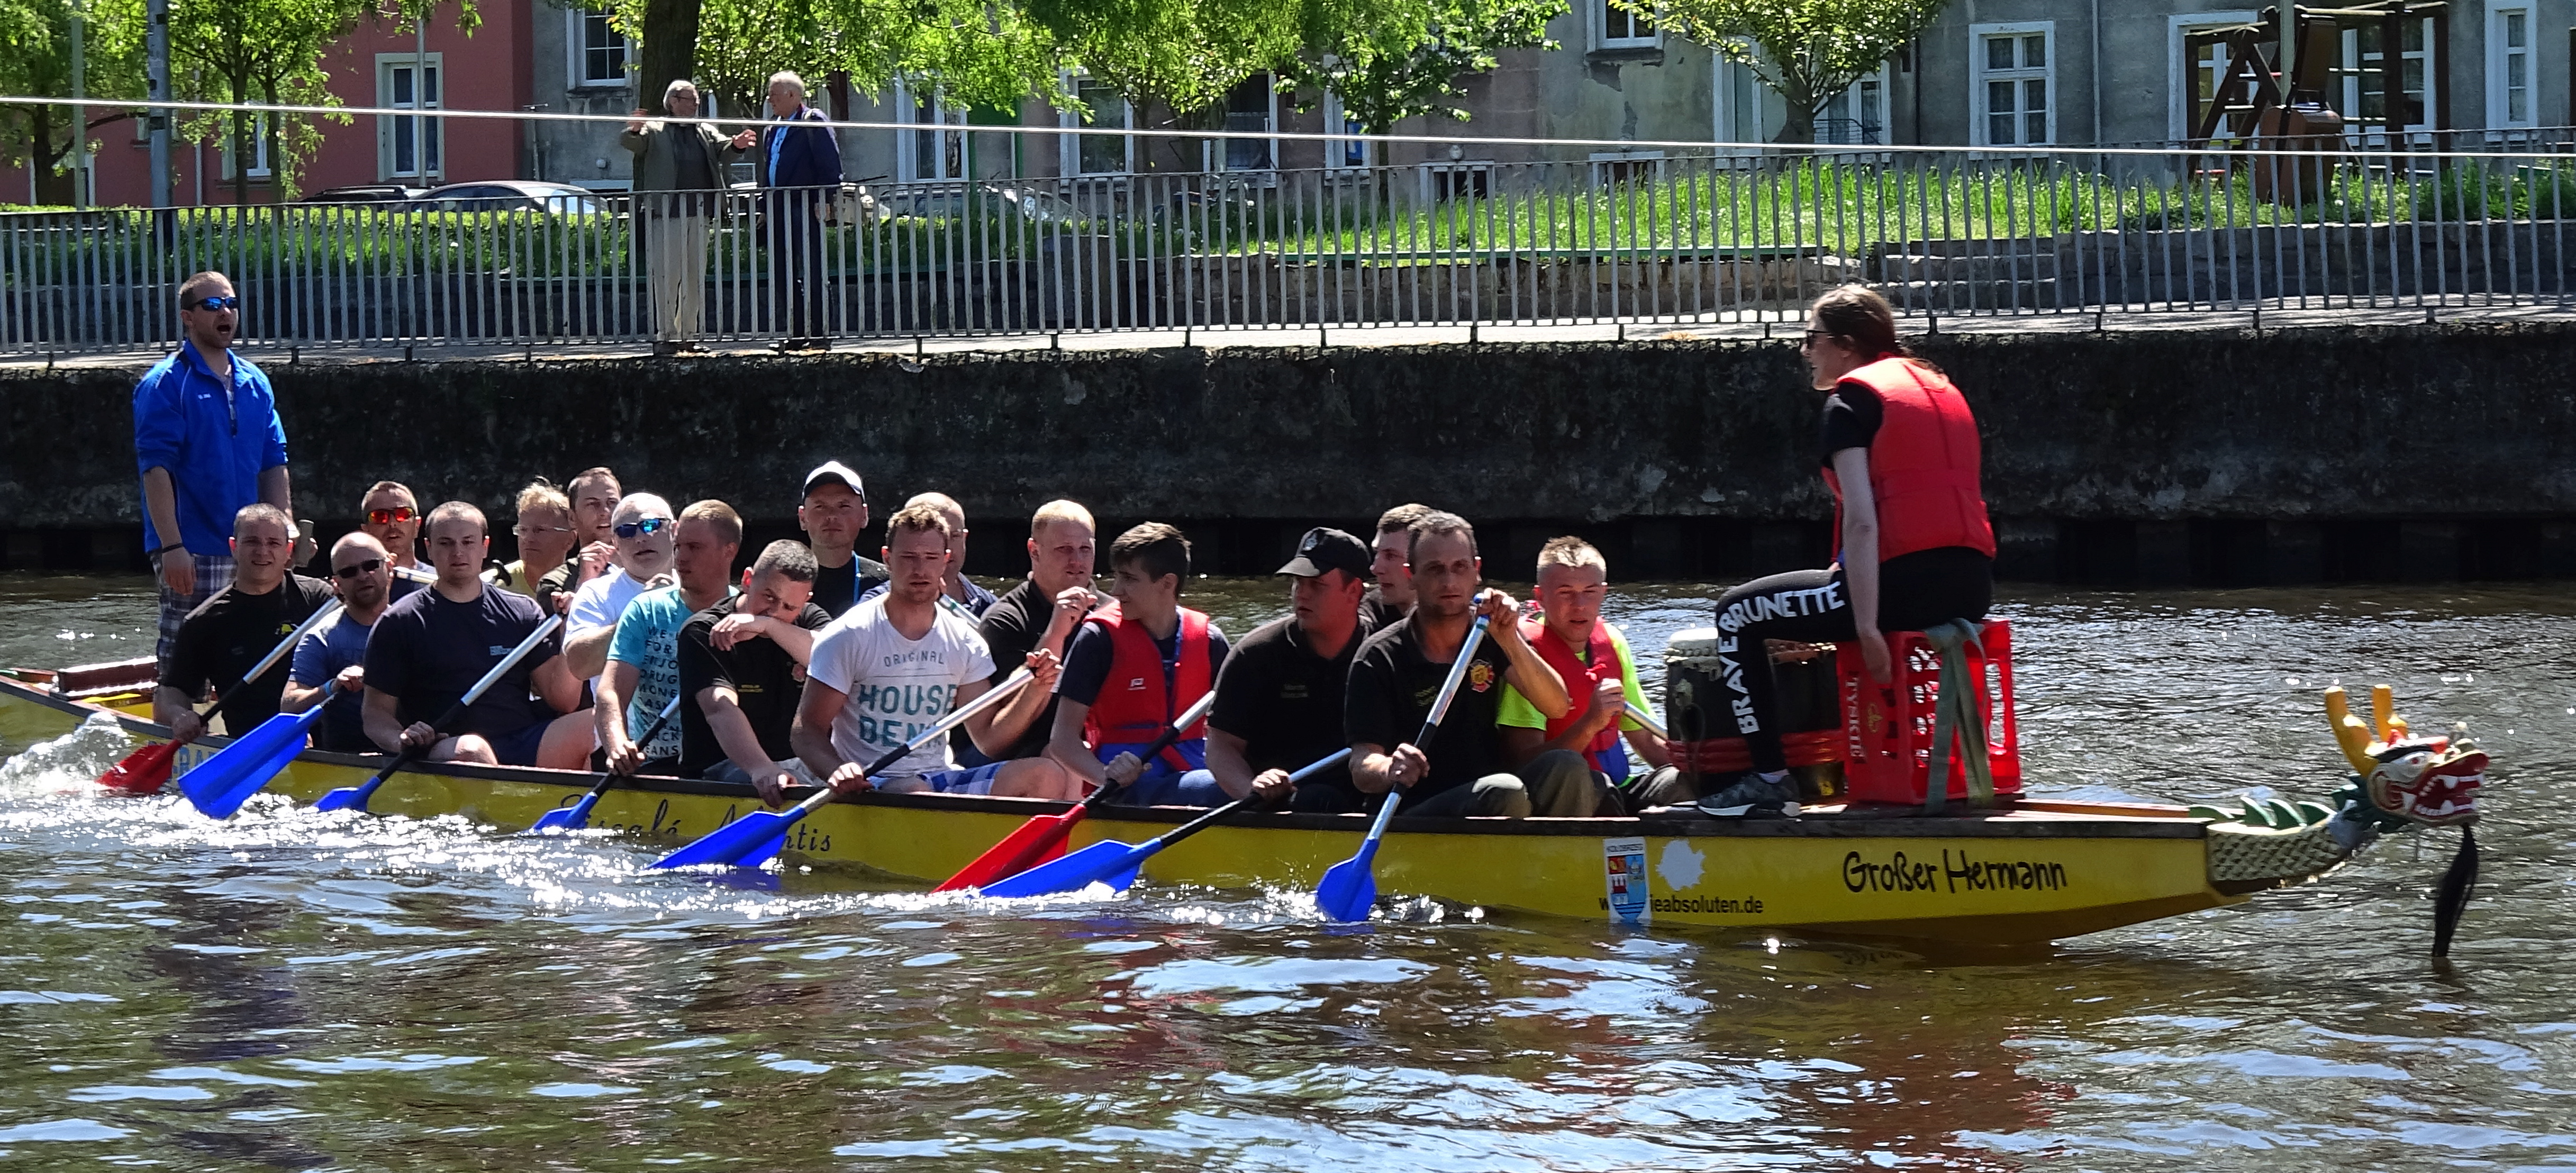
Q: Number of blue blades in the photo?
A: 6